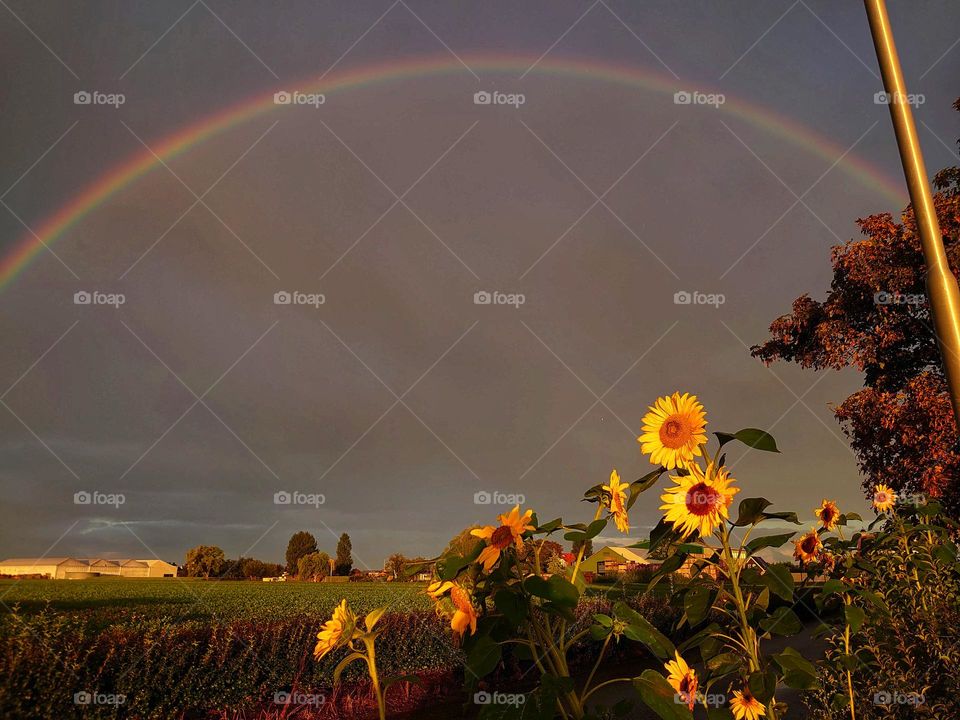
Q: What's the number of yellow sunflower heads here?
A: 11